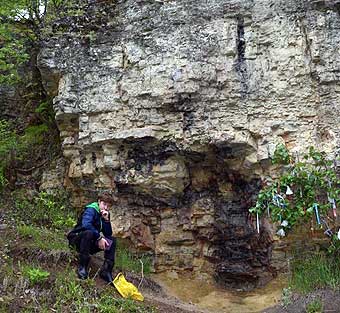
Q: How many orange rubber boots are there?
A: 0